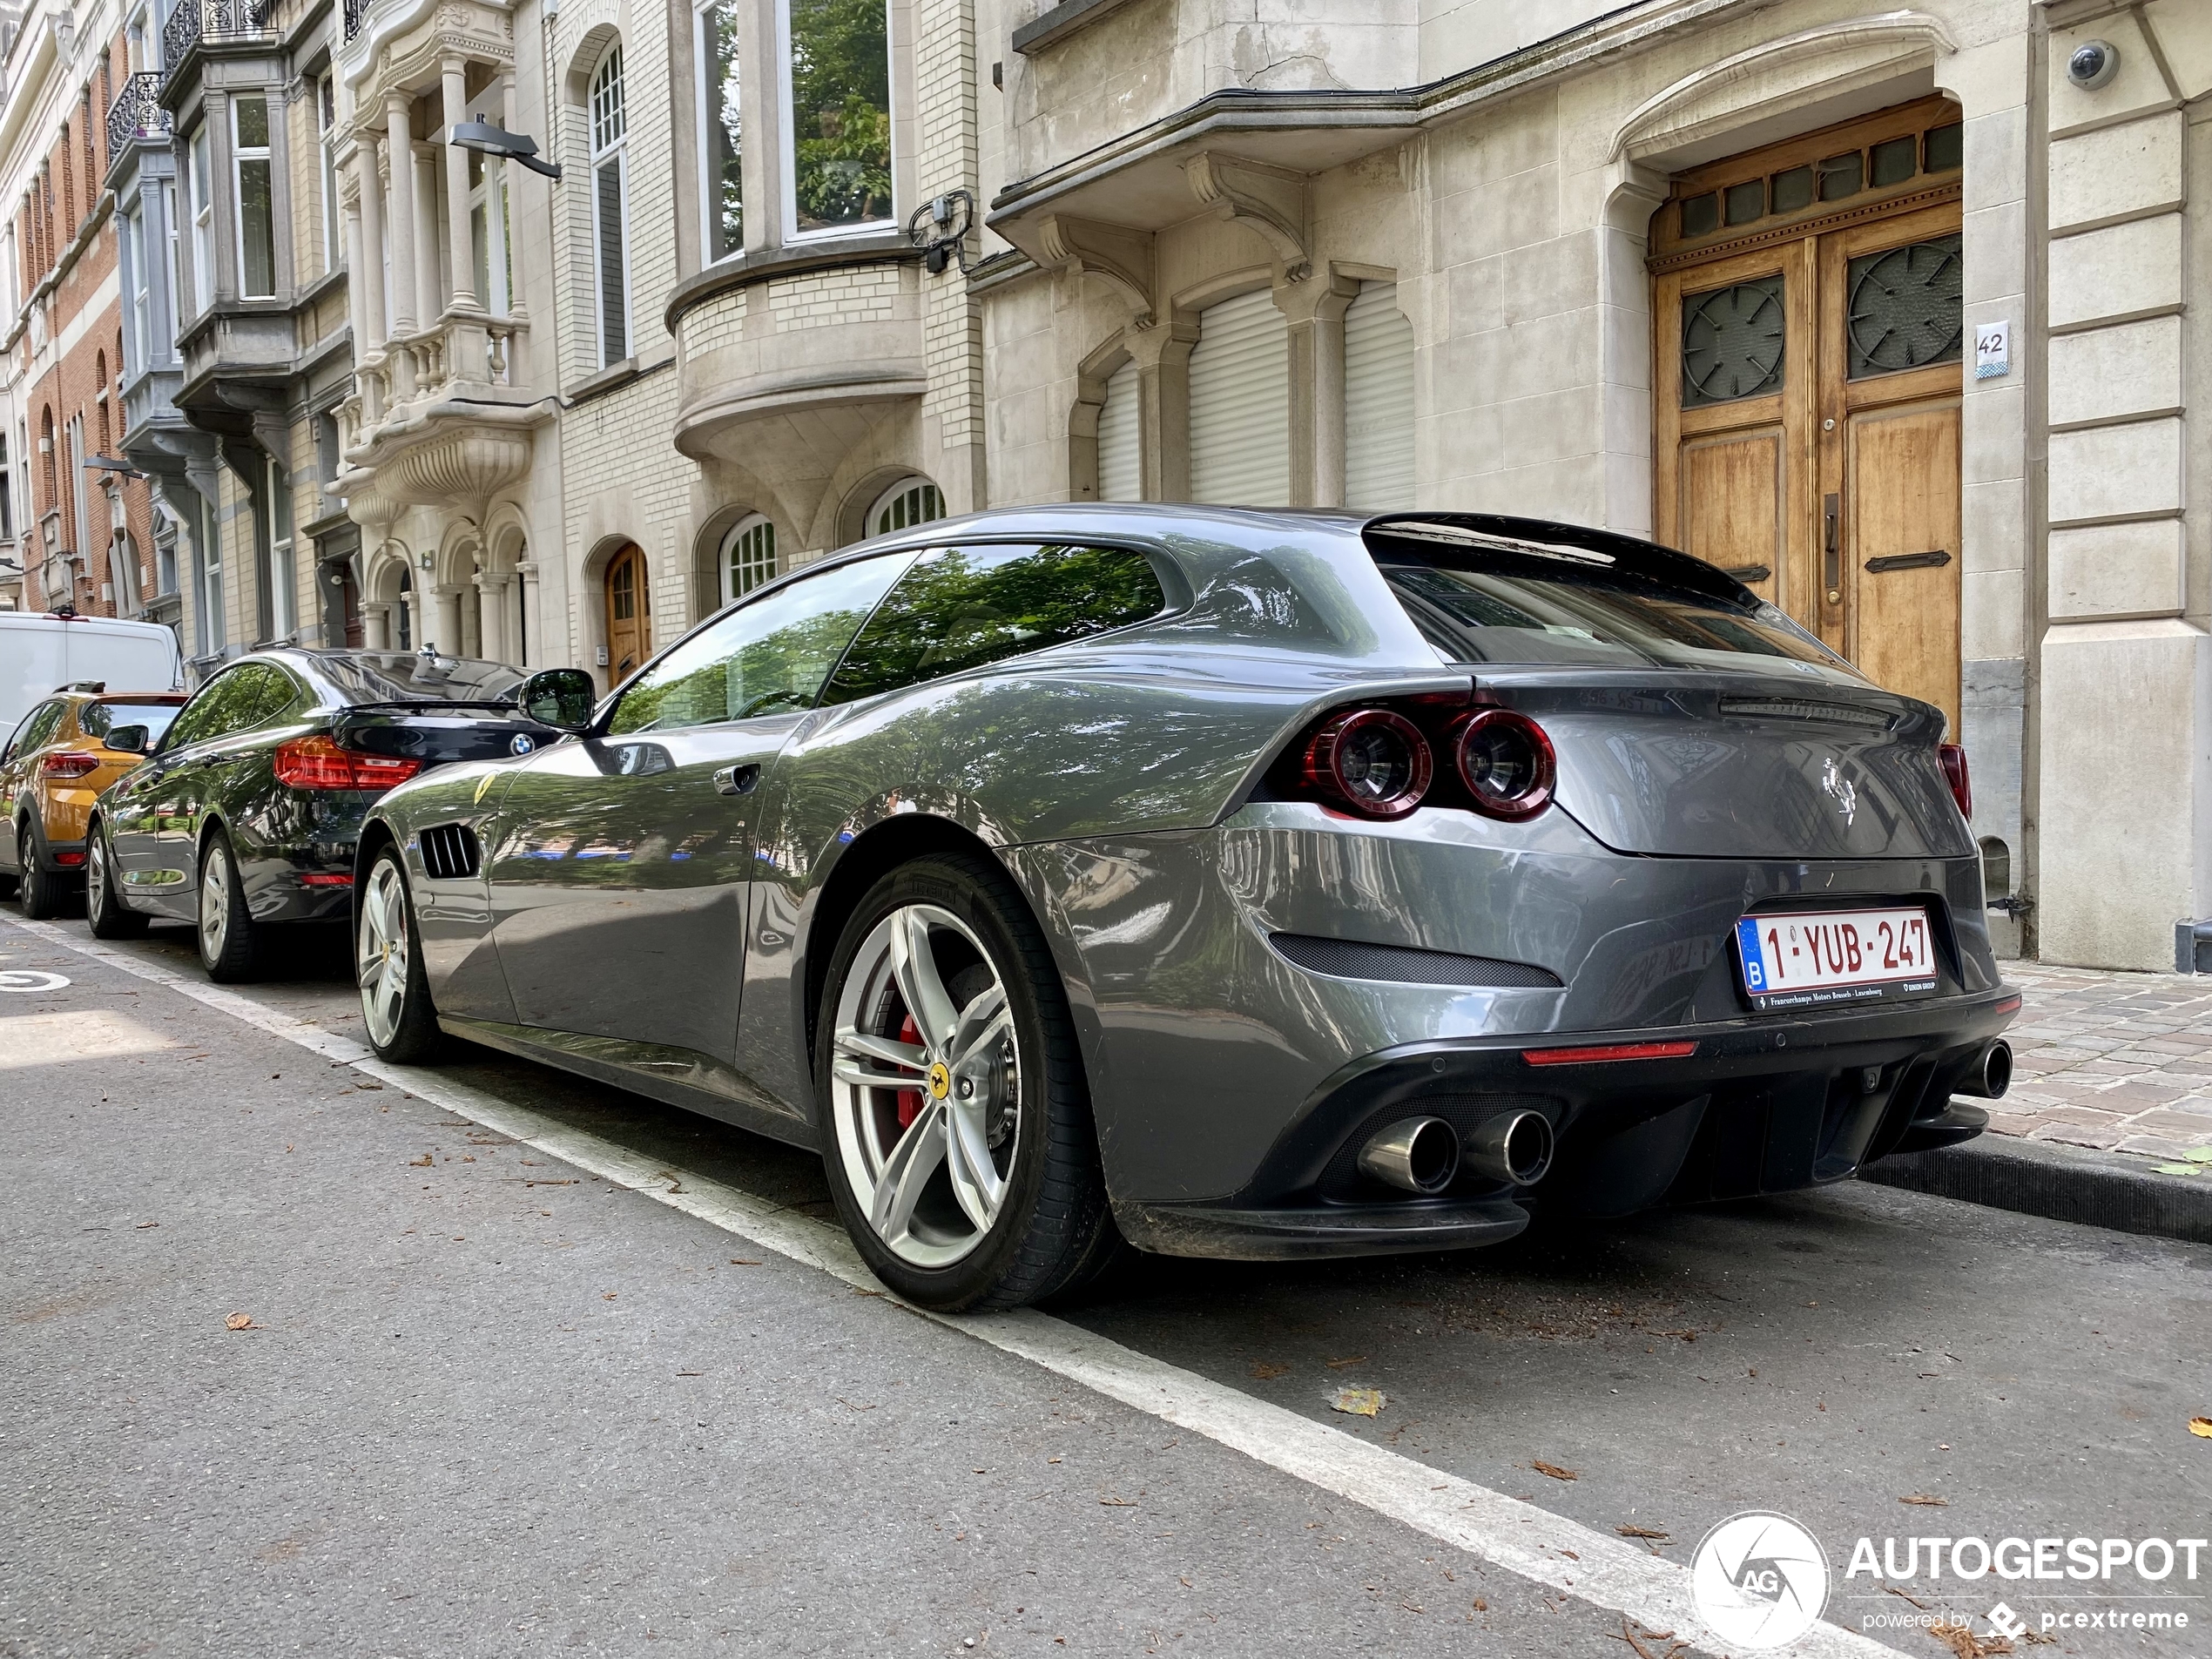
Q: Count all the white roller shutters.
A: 3